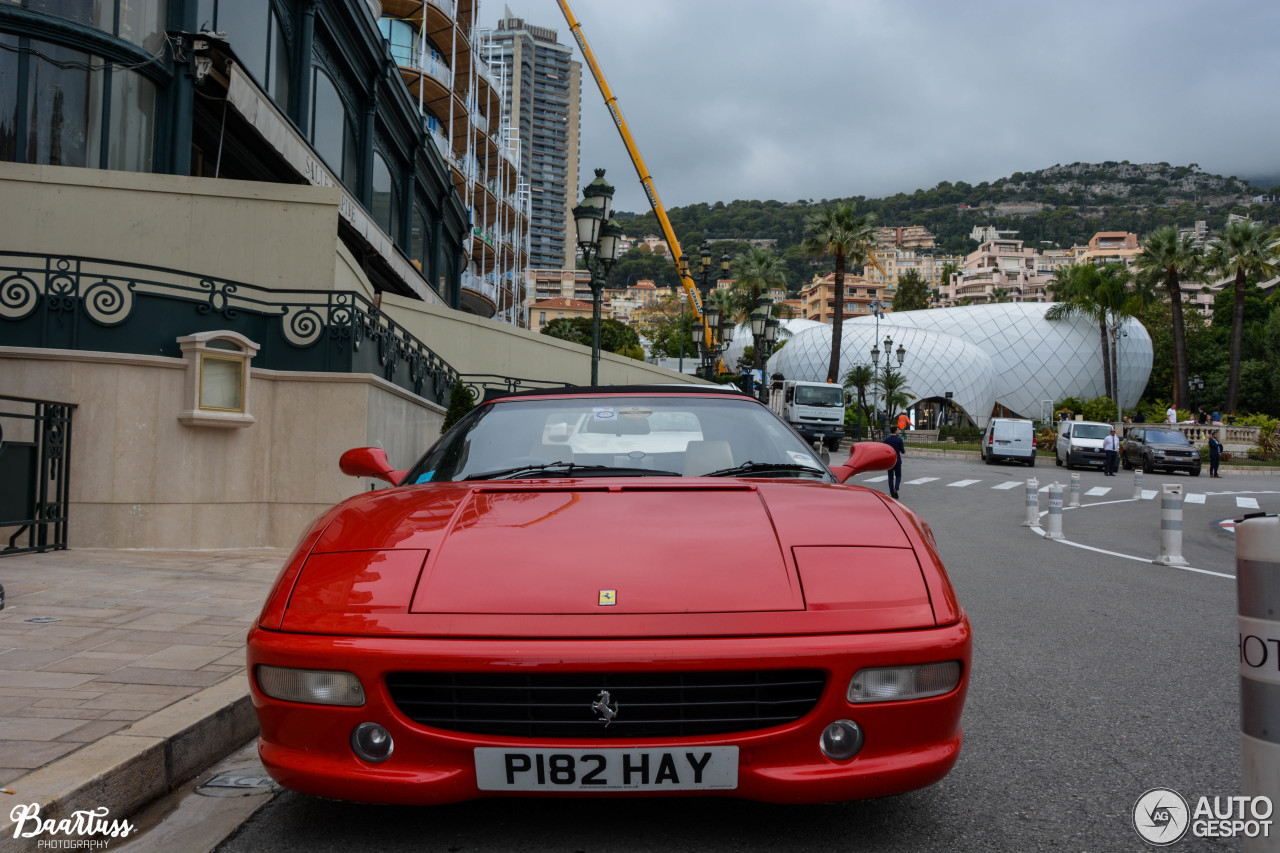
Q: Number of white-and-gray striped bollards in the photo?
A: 6